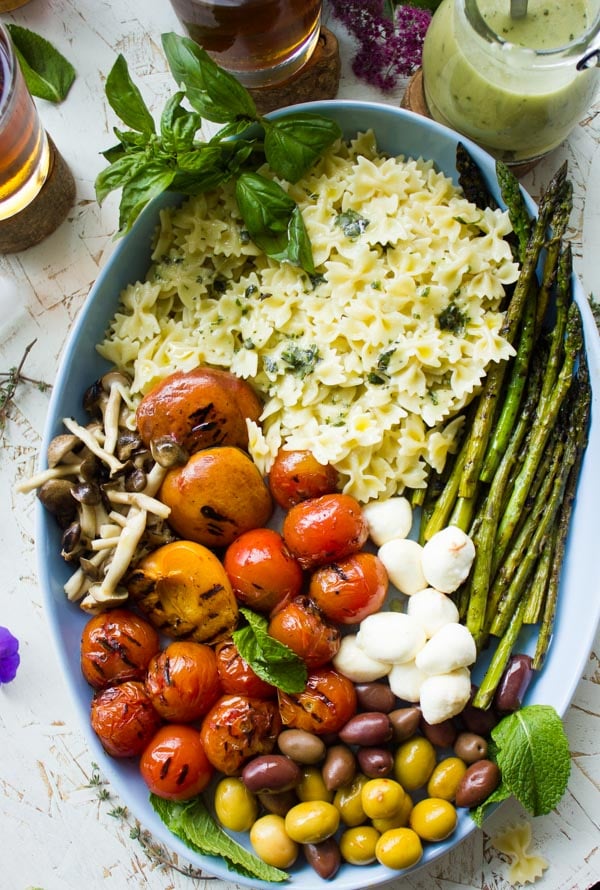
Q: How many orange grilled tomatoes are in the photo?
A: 3